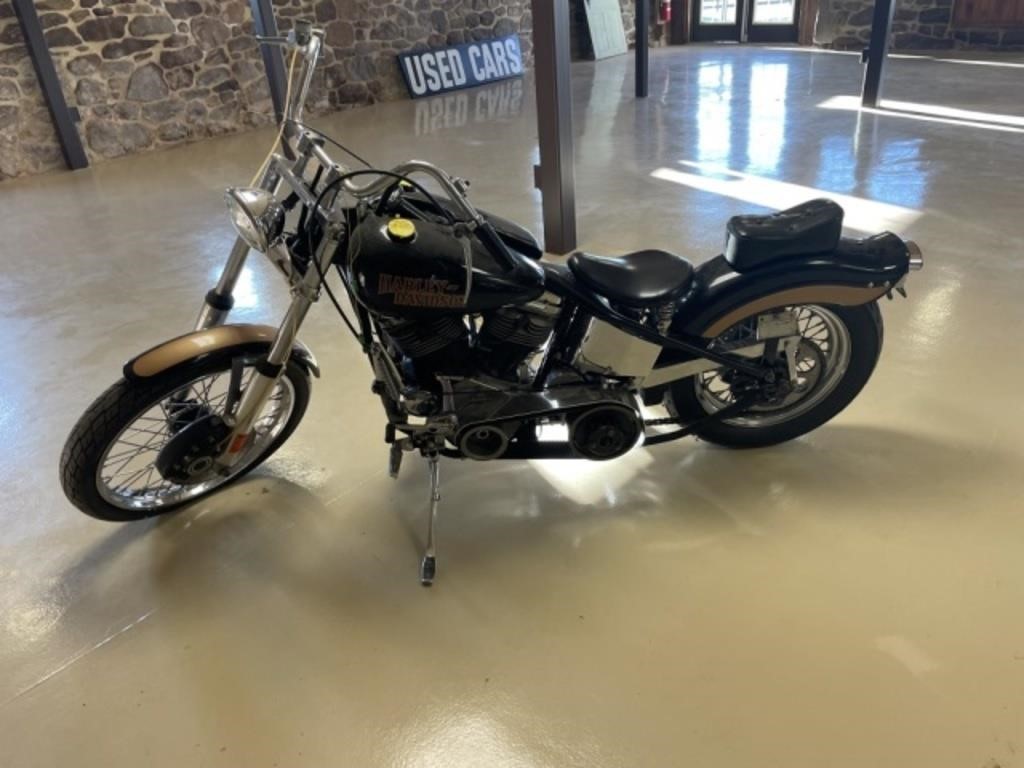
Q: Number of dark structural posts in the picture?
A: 5